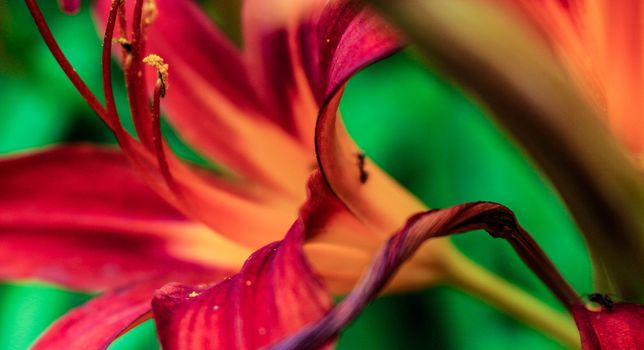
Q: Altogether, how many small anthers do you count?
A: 3